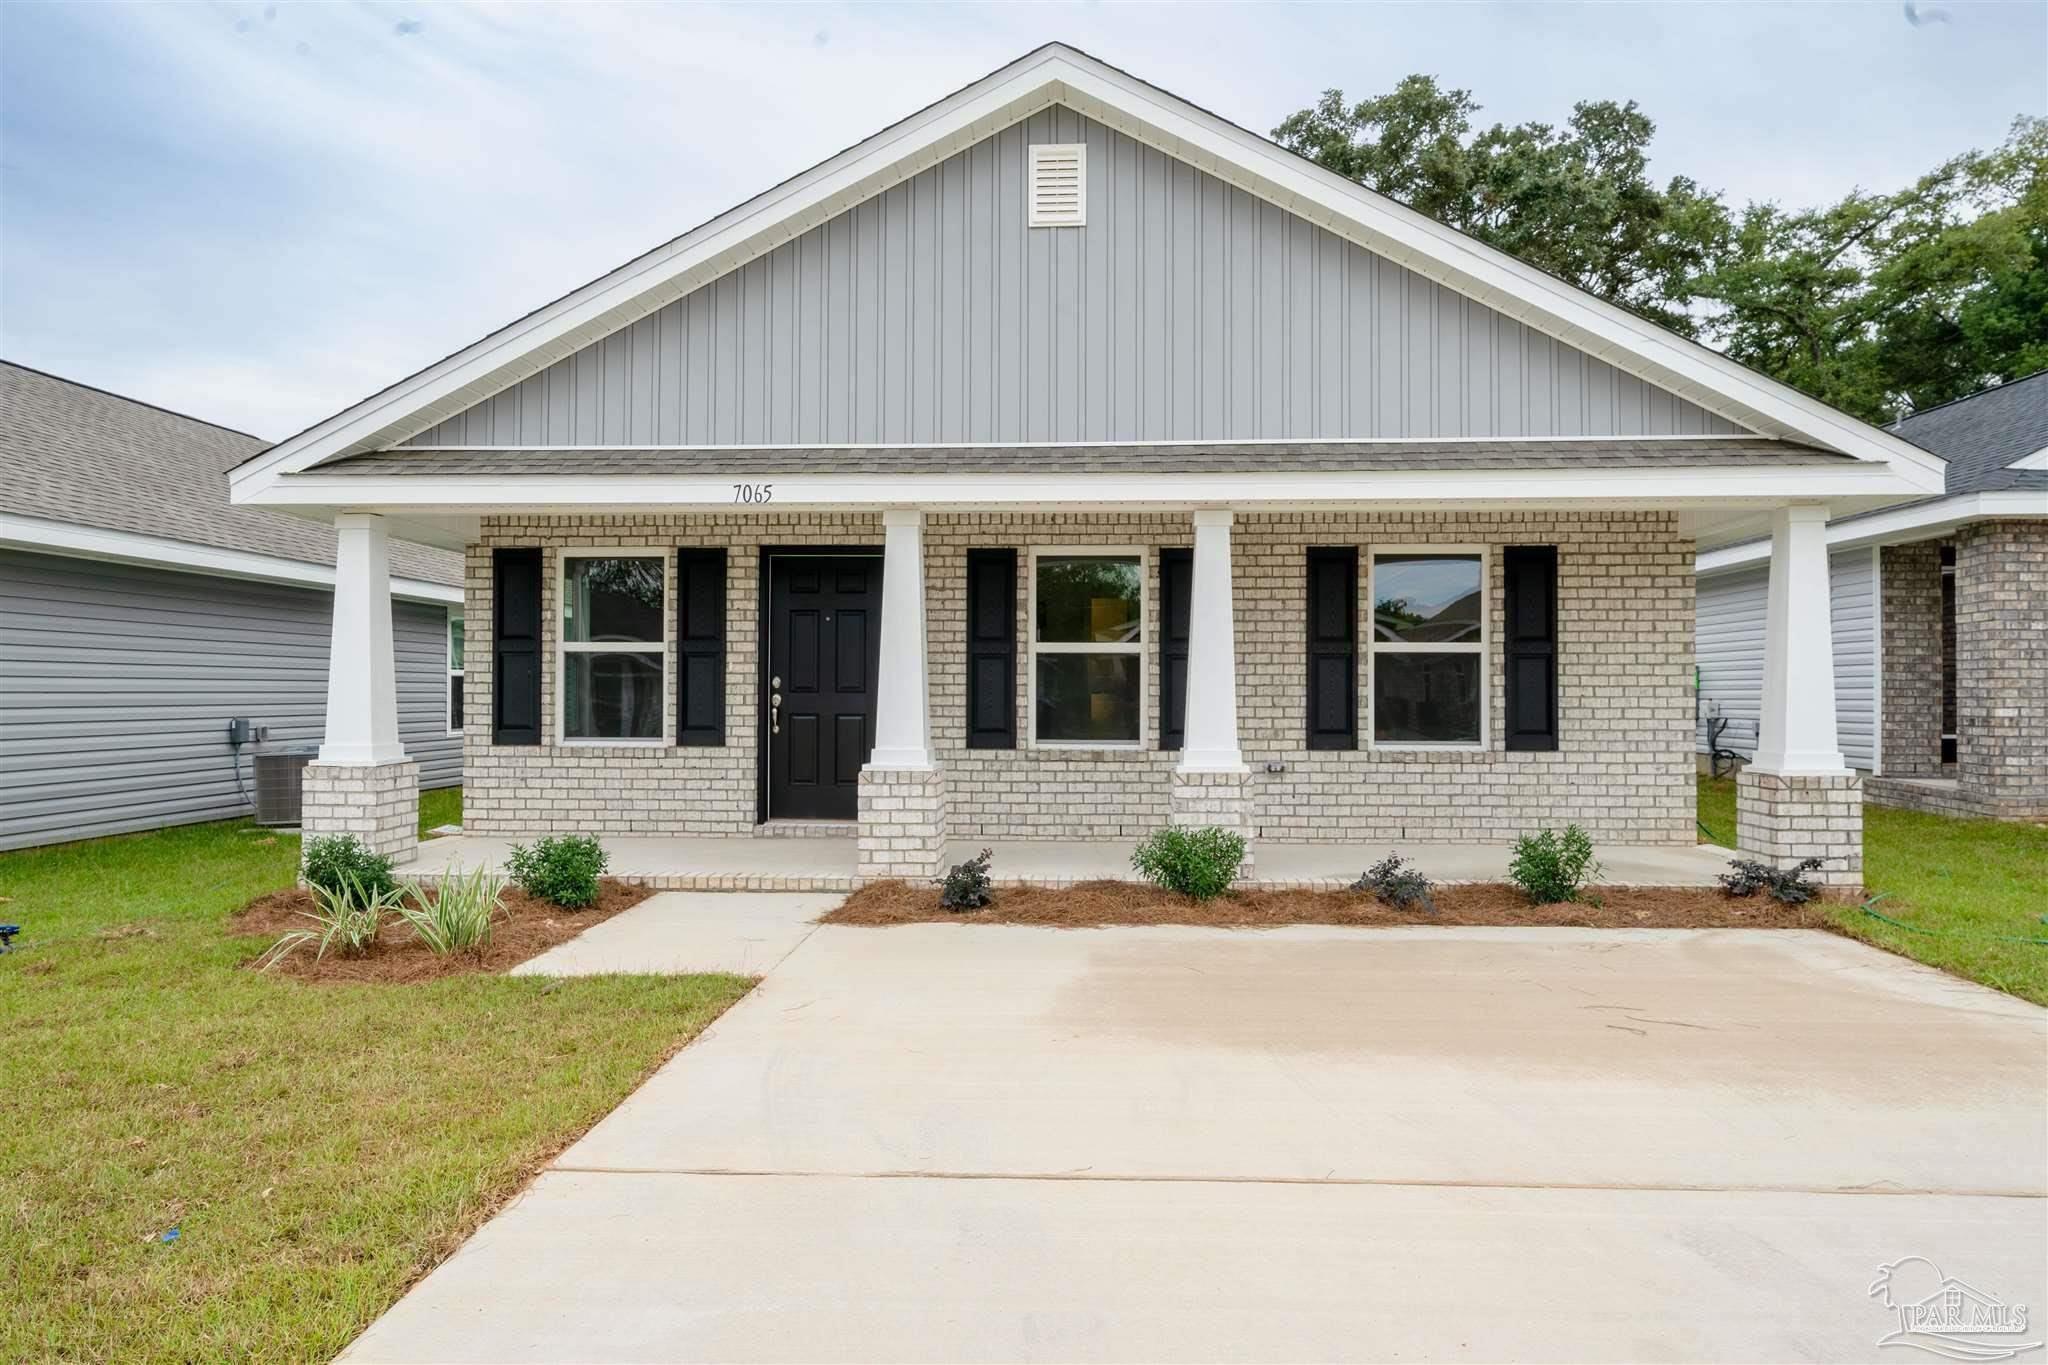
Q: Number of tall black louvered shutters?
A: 6